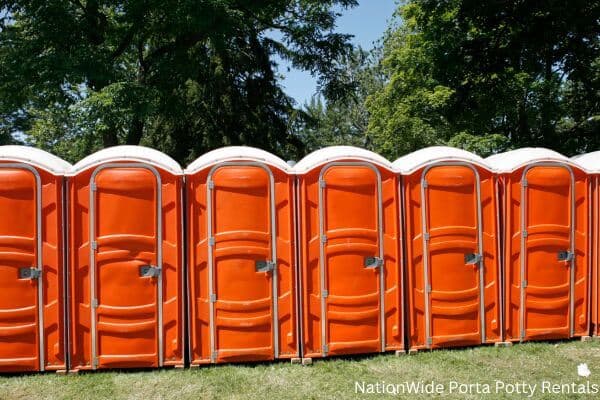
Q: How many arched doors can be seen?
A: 6